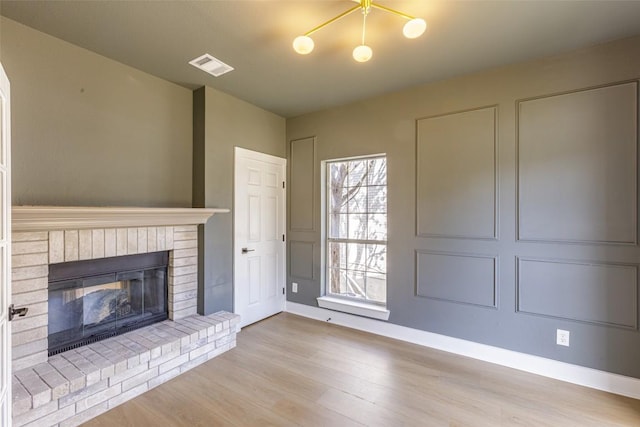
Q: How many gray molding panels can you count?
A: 6